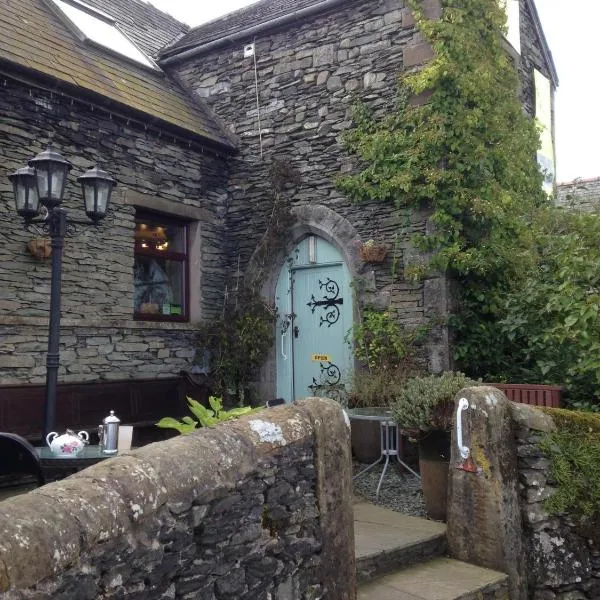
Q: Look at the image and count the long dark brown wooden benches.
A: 1